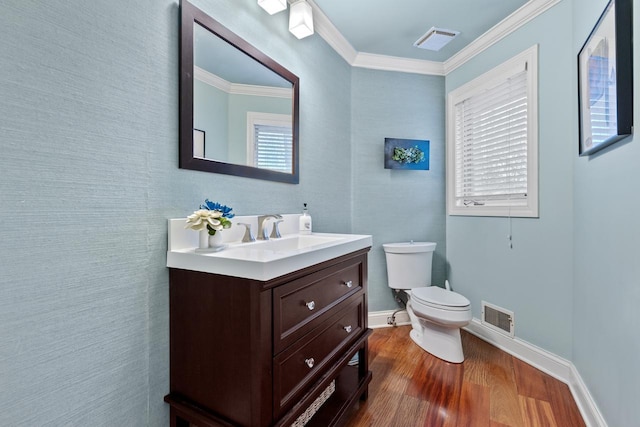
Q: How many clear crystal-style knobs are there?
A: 4